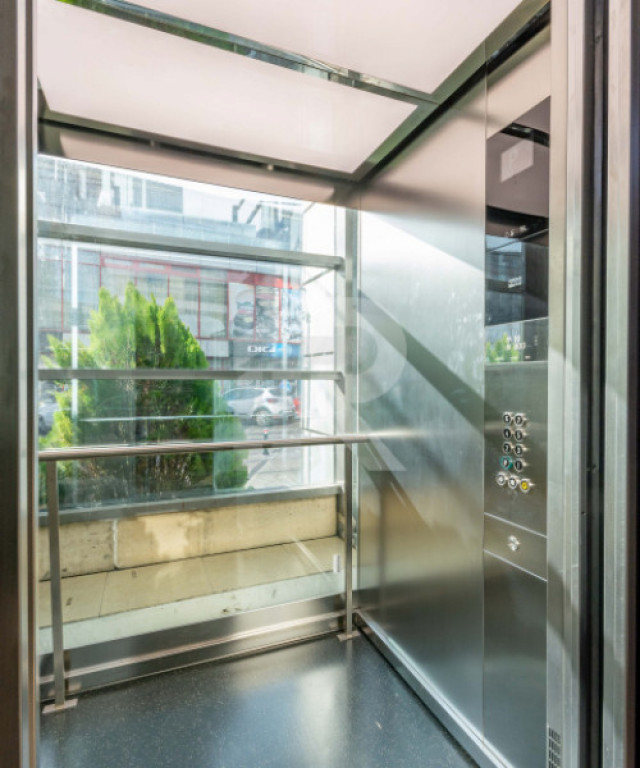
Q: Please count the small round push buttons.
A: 11